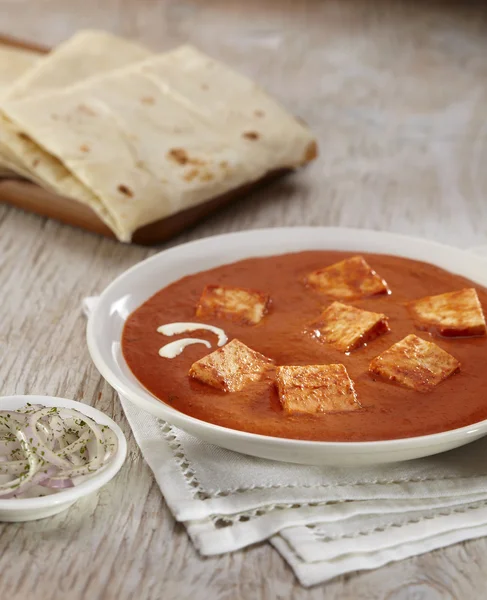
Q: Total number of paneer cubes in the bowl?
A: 7